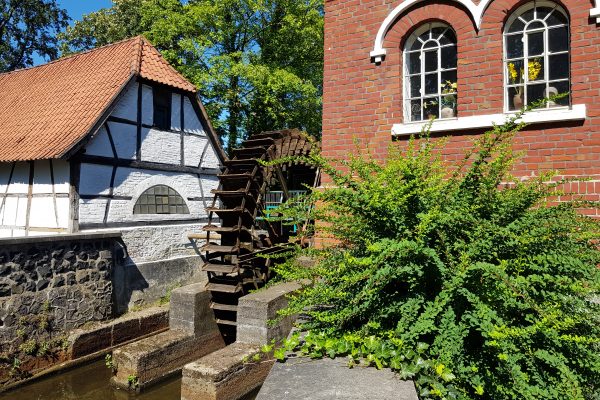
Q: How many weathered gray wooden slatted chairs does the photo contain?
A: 0